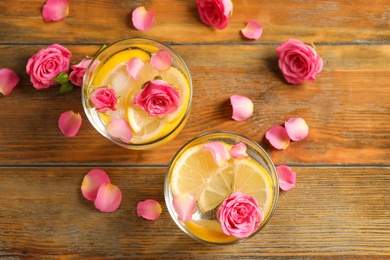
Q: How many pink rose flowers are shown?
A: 7